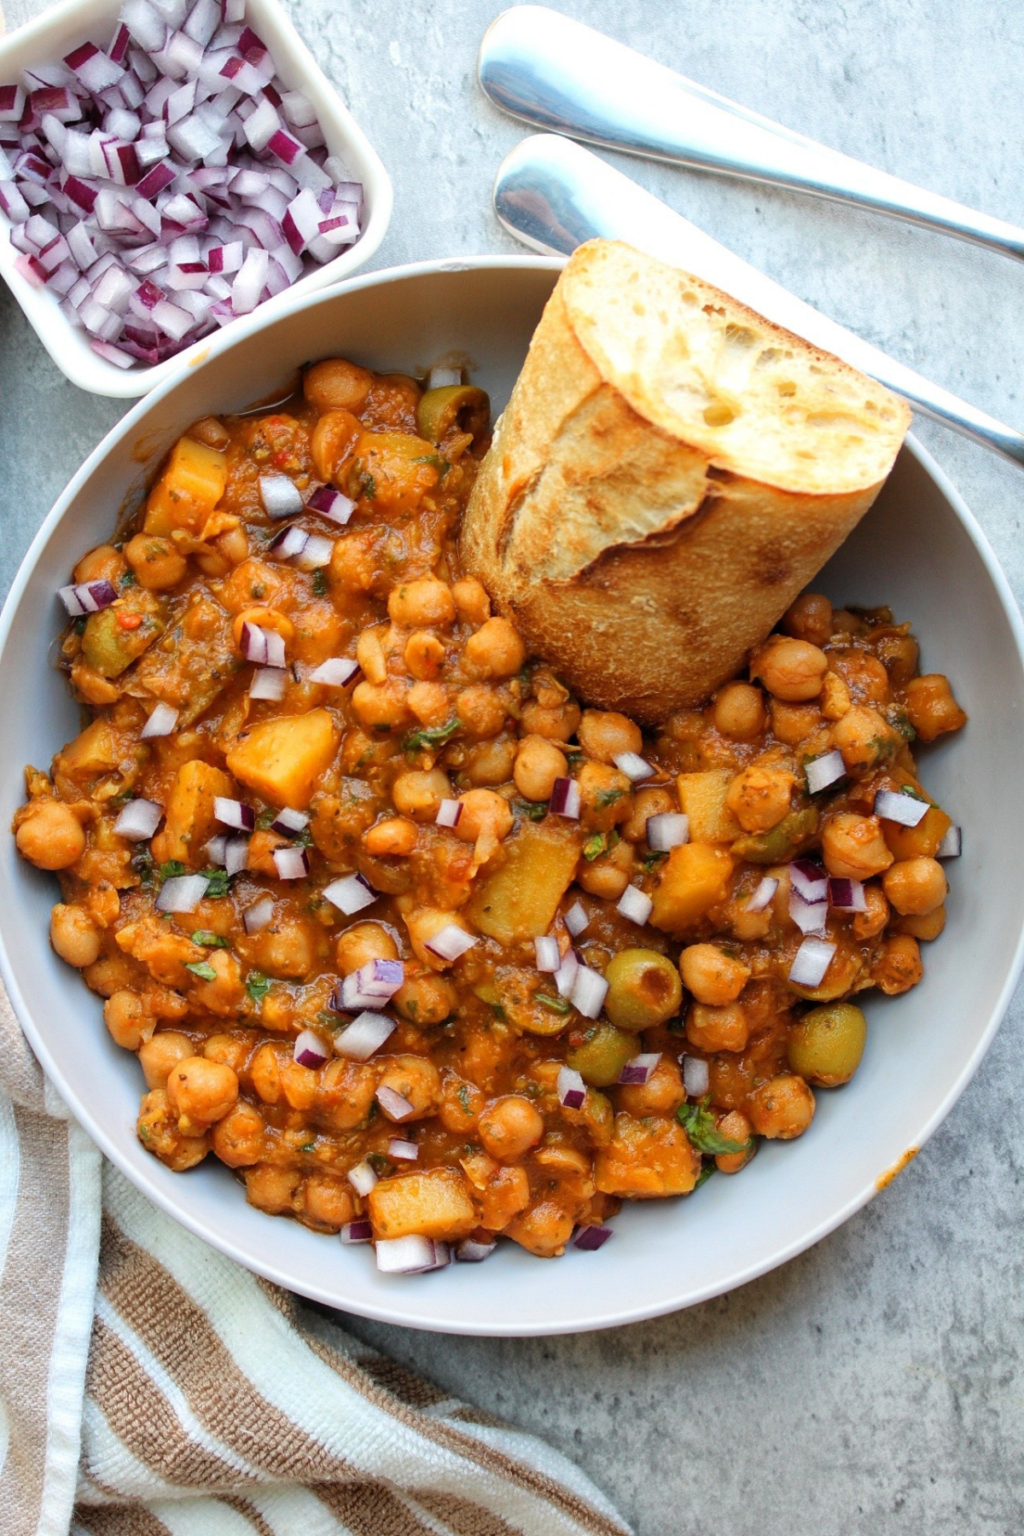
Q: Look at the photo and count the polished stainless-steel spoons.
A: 2